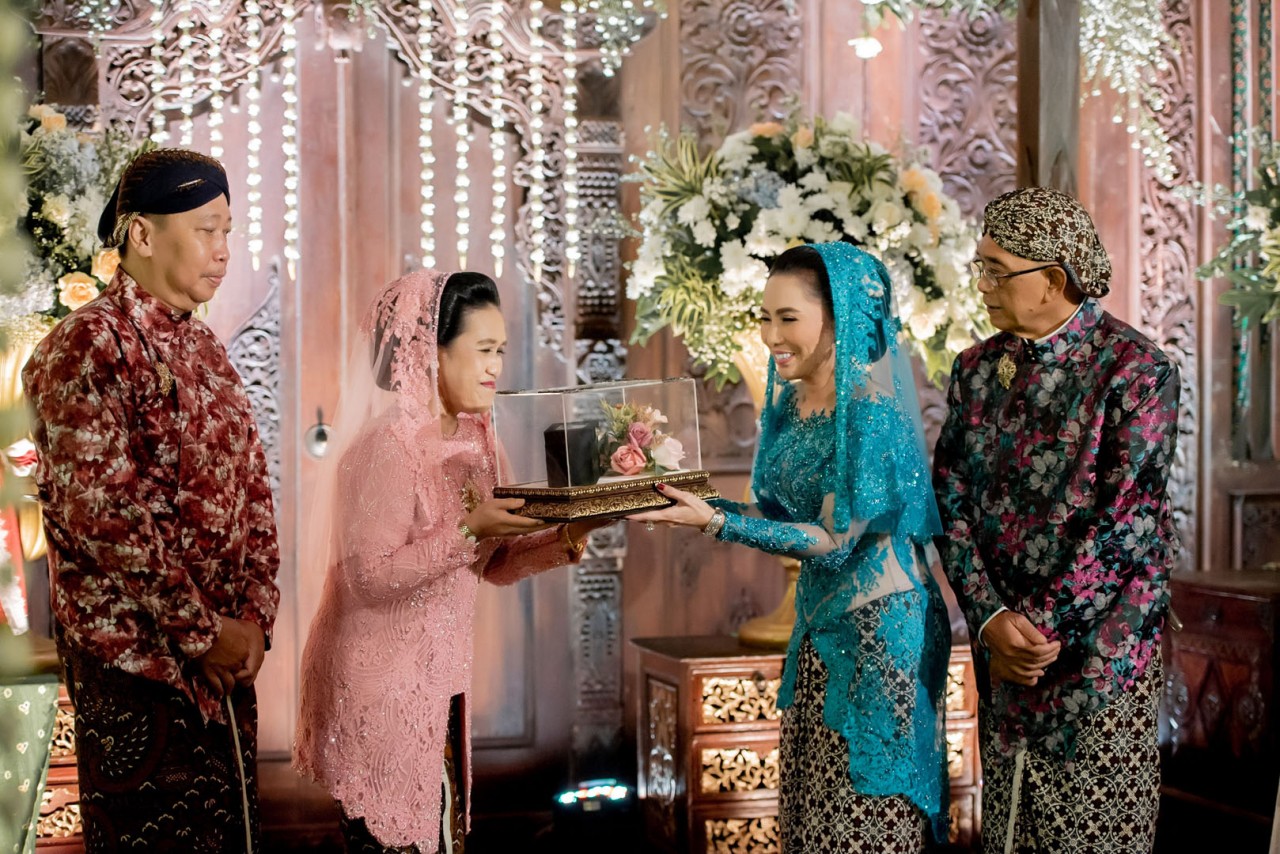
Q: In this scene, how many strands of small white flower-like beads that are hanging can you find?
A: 10